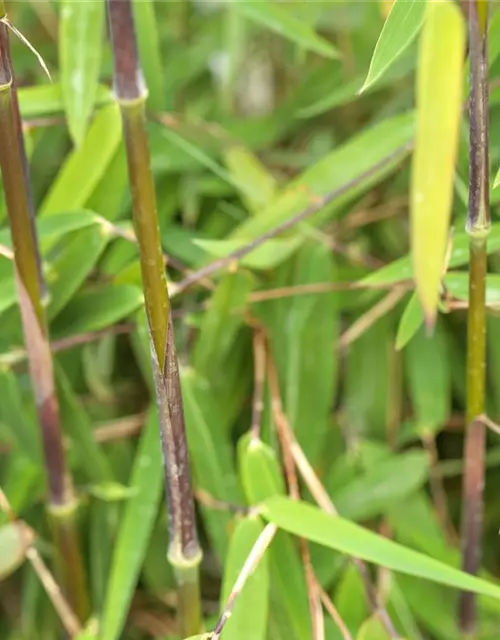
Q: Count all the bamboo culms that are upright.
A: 3